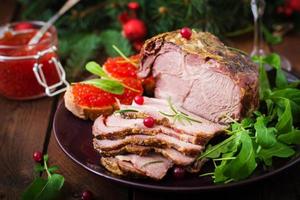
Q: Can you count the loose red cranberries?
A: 6